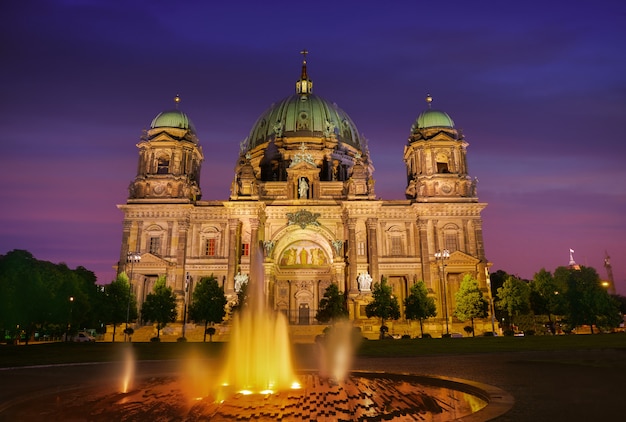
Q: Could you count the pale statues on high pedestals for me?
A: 2